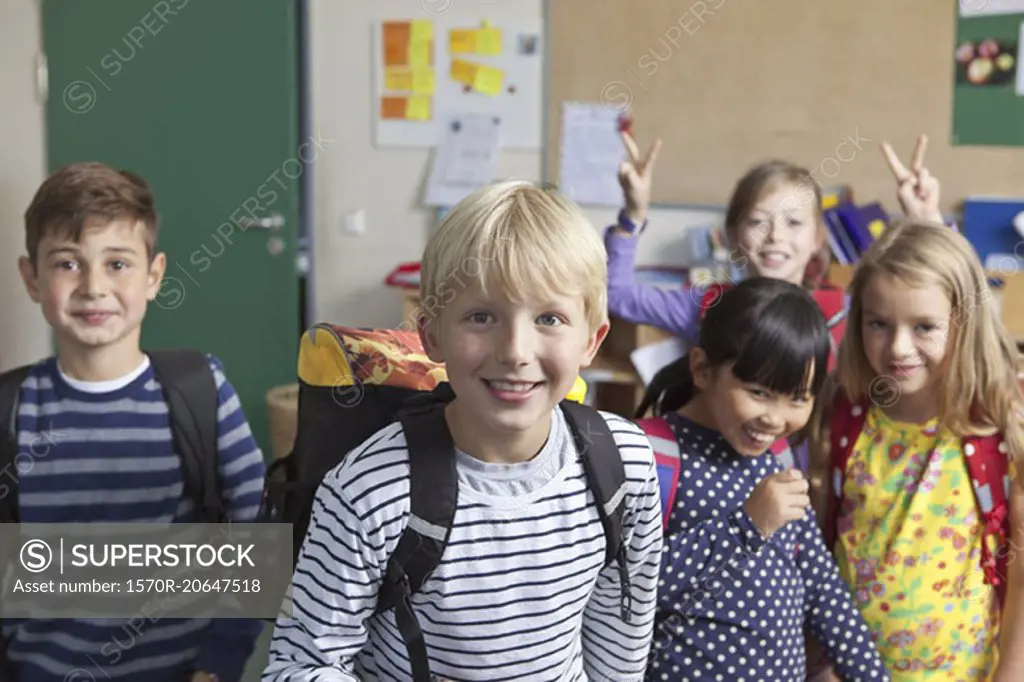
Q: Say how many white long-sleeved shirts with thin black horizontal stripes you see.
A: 1